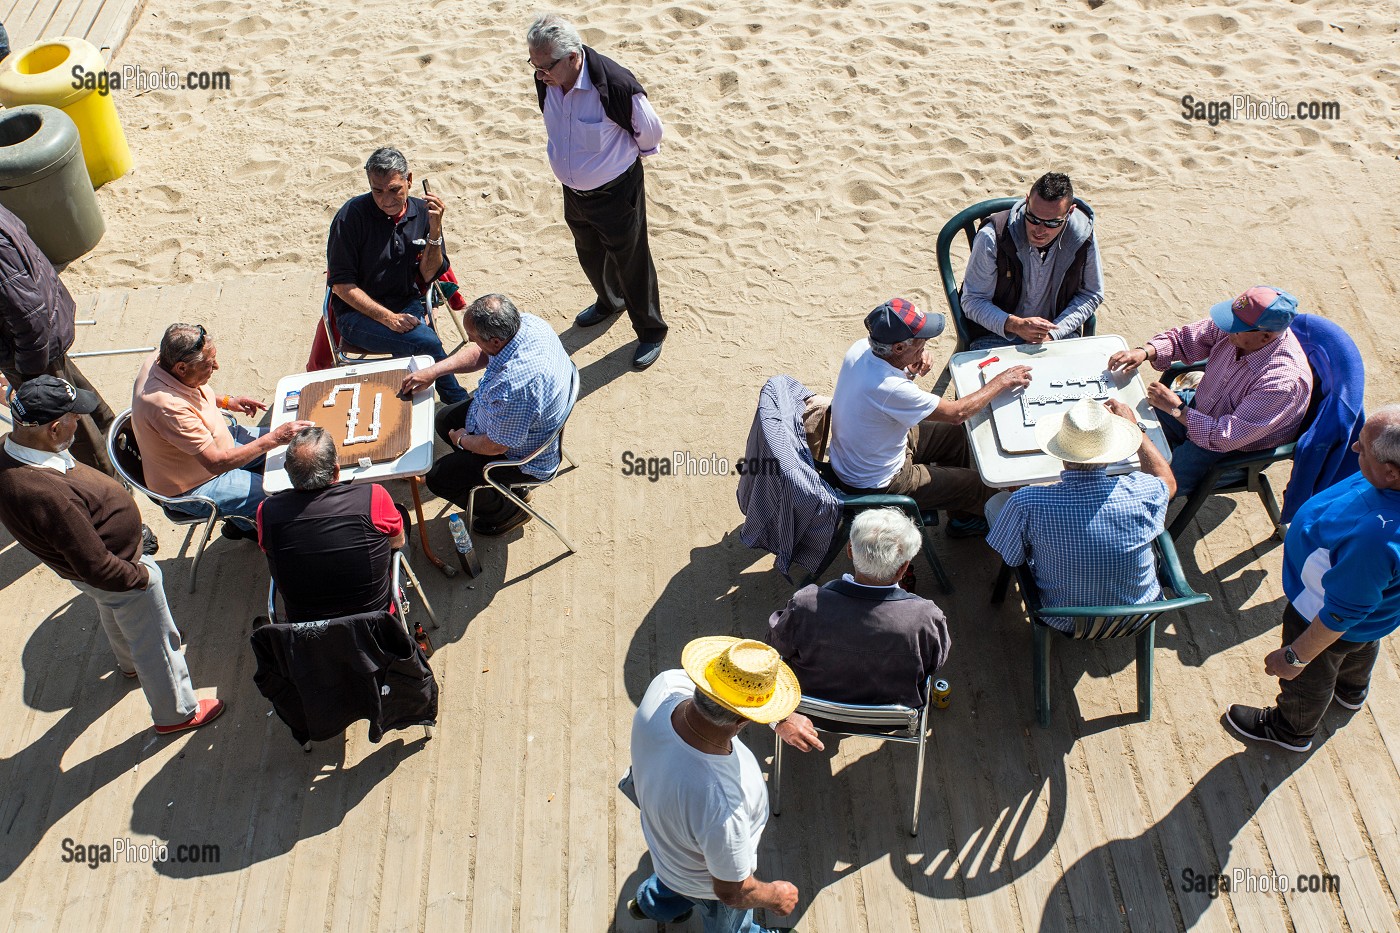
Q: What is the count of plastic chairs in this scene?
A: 4